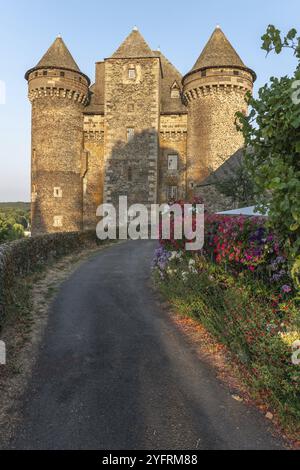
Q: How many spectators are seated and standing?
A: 0